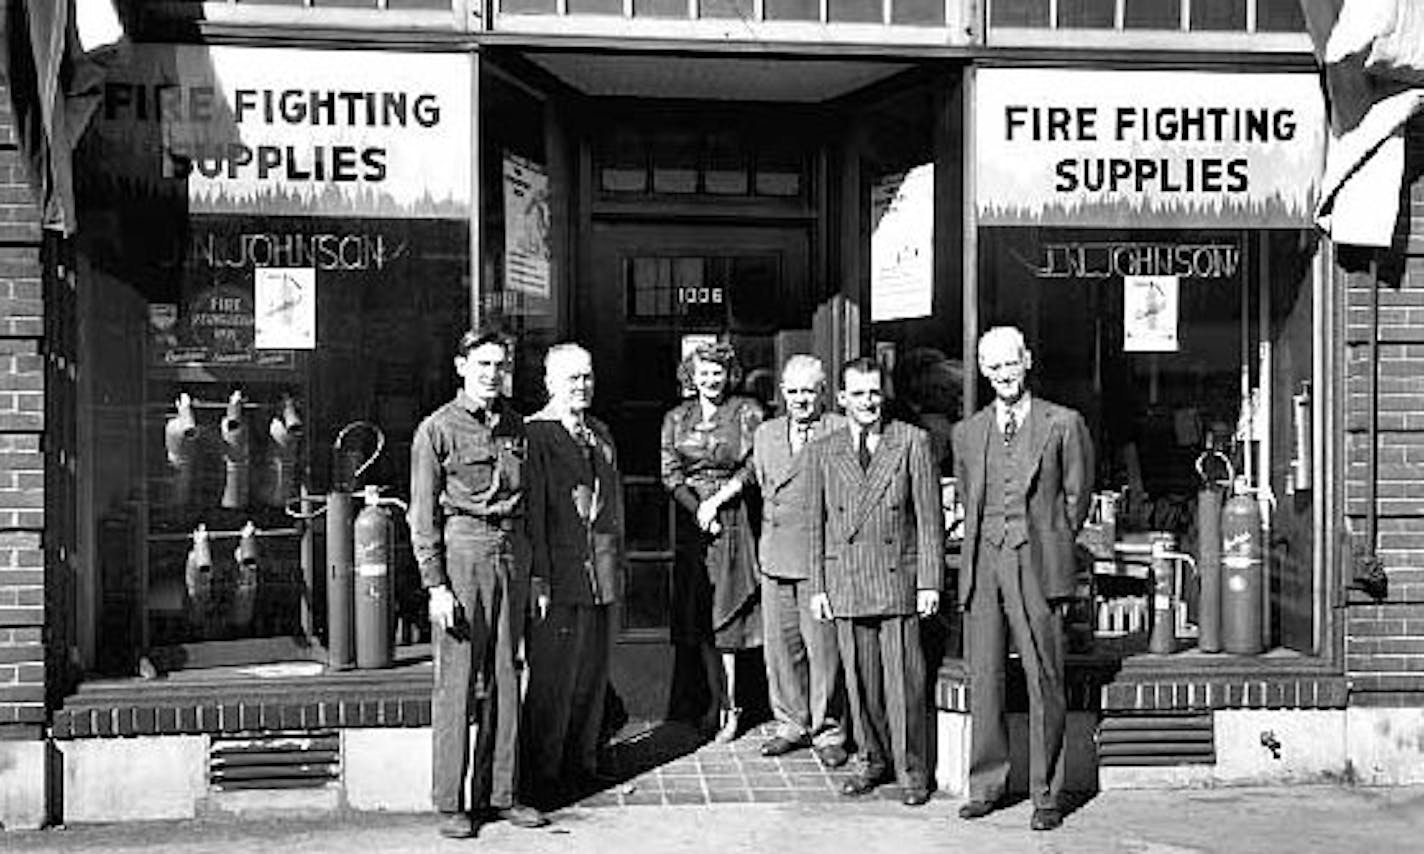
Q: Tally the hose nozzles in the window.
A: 5